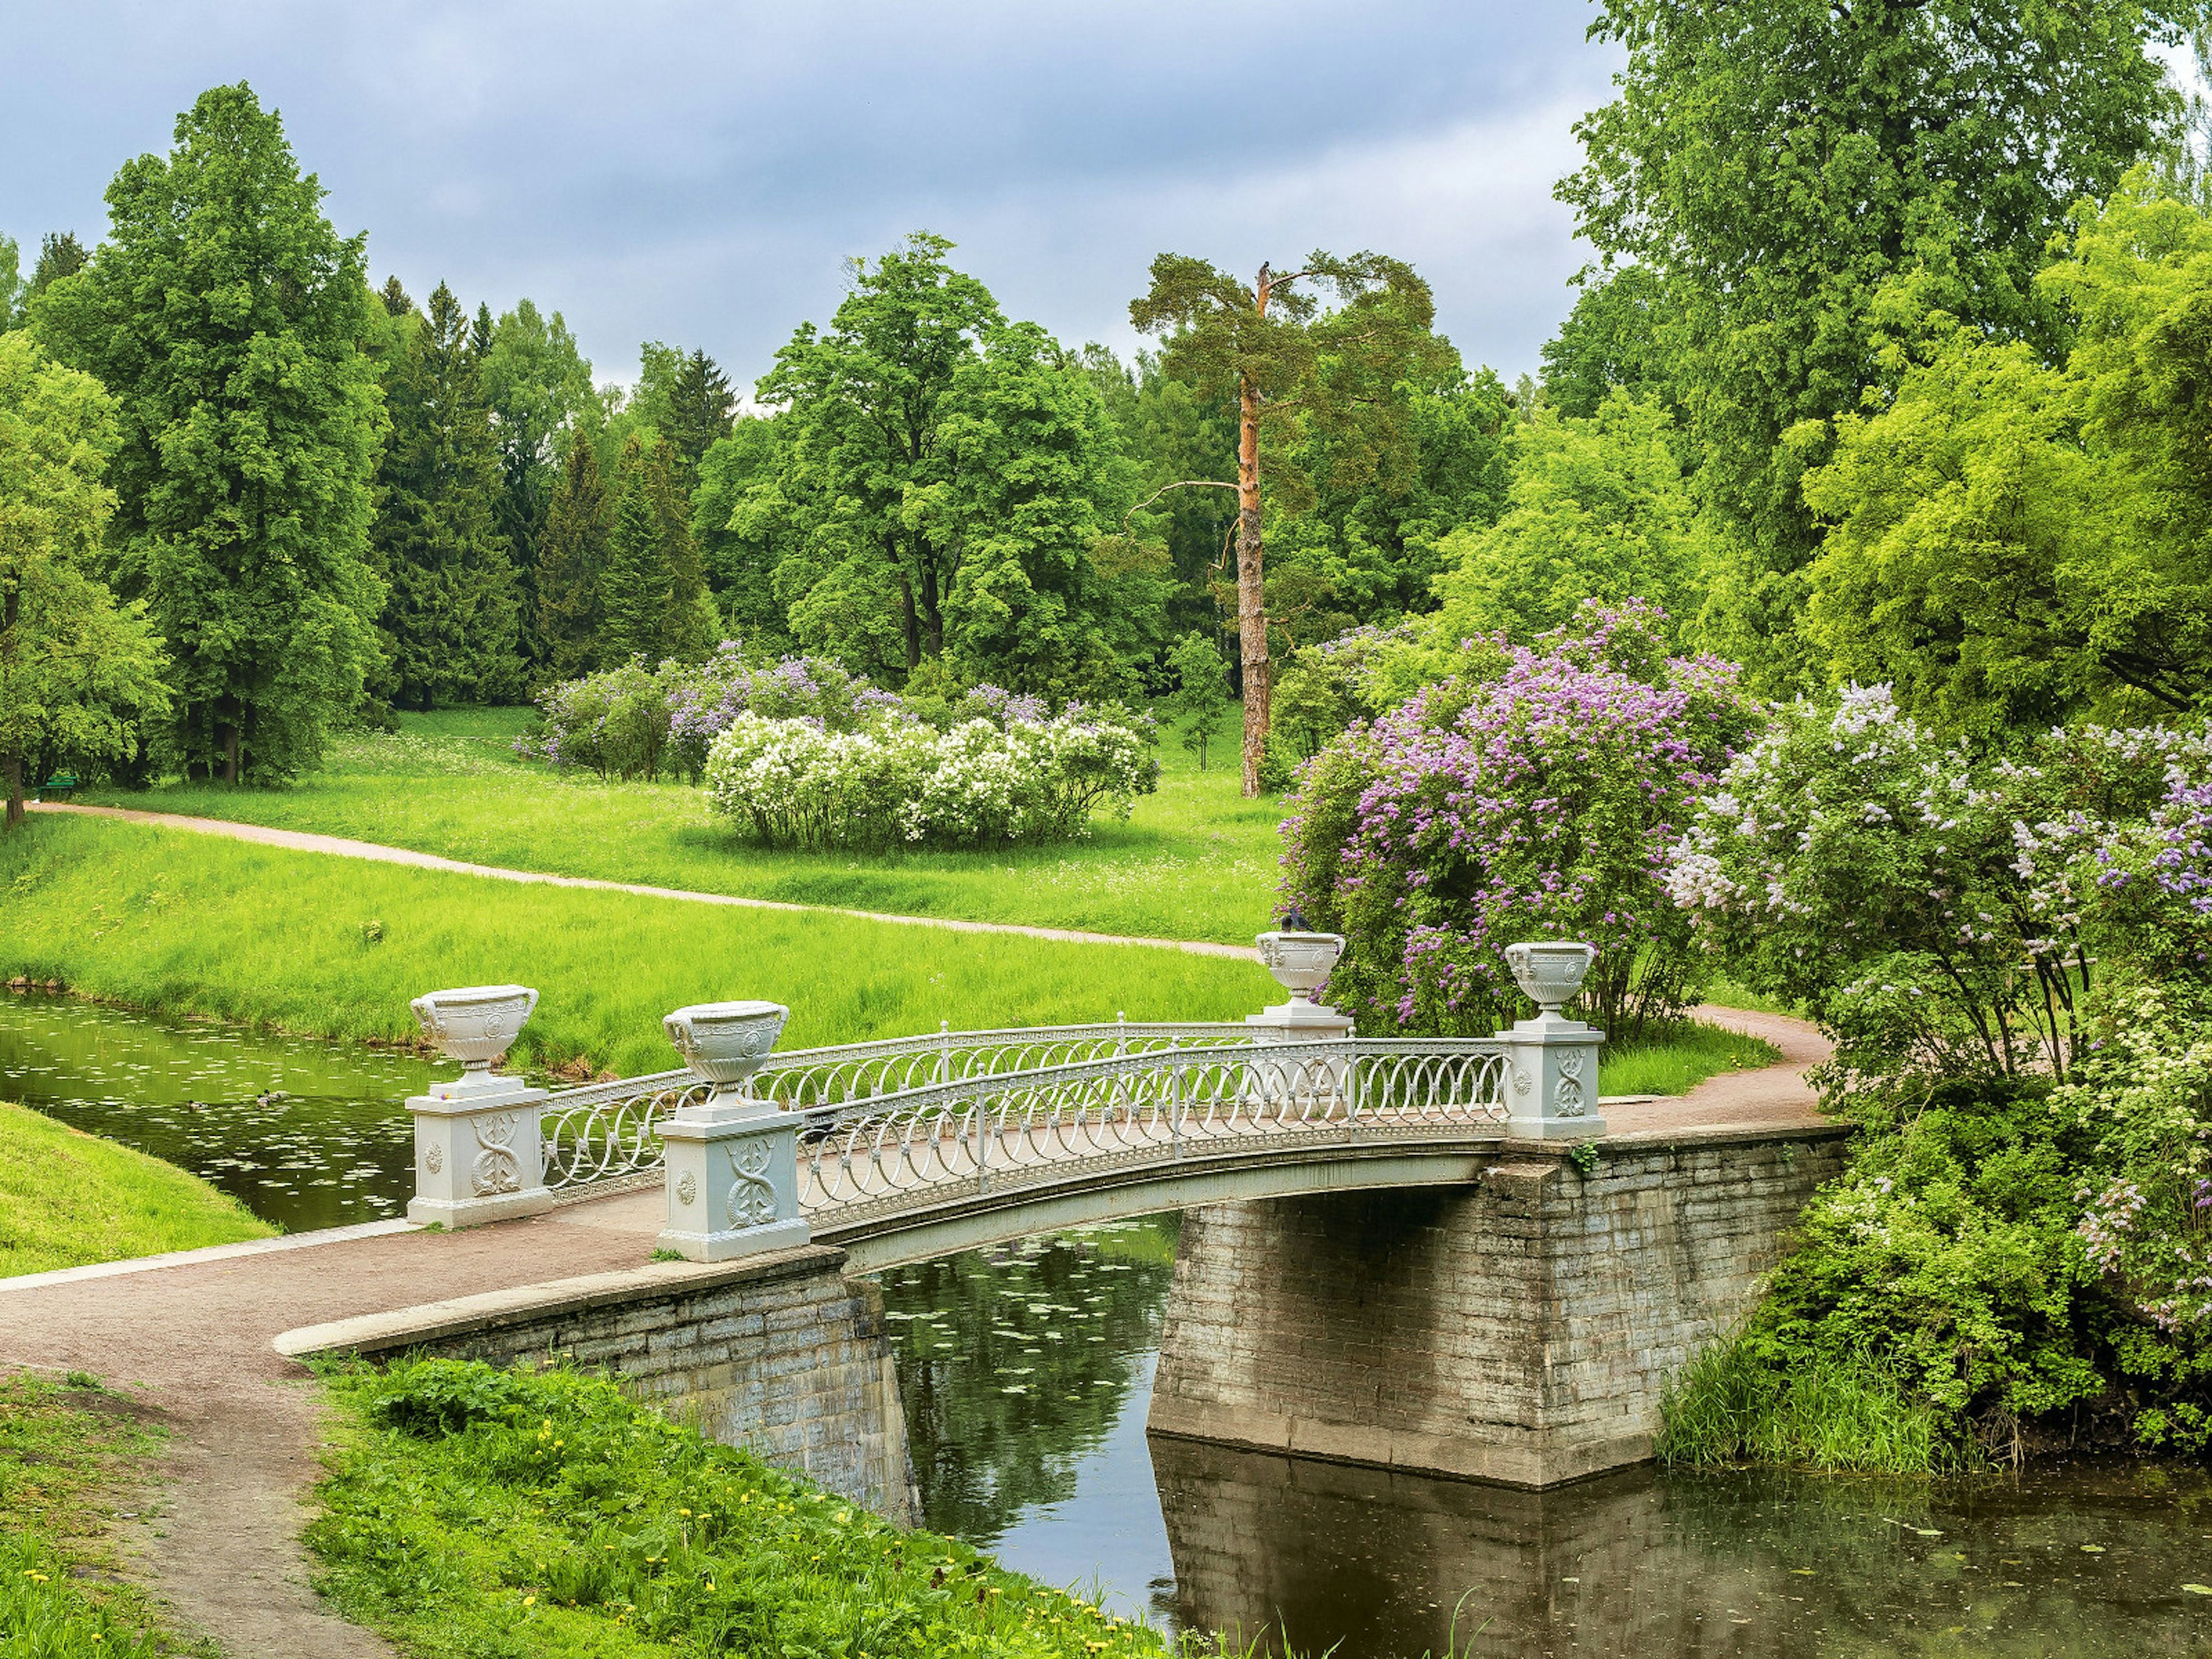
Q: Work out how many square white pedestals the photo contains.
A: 4